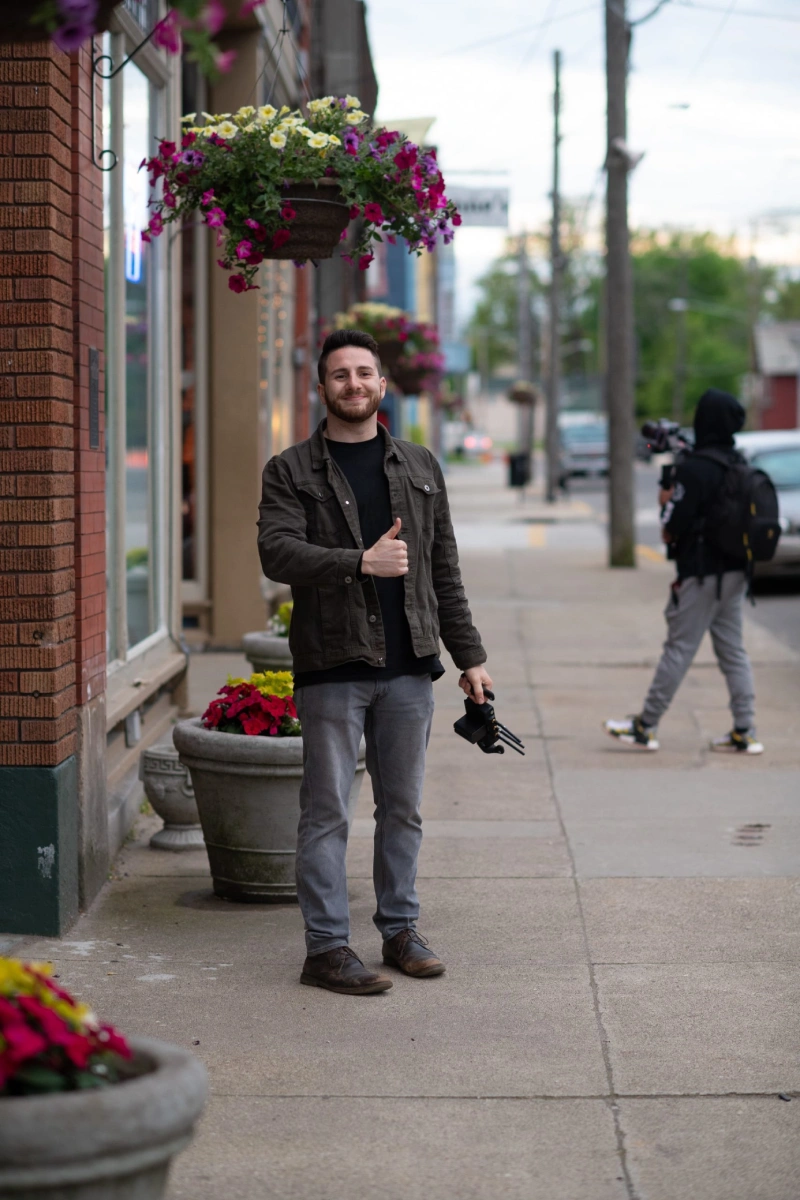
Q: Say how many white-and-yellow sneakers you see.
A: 2